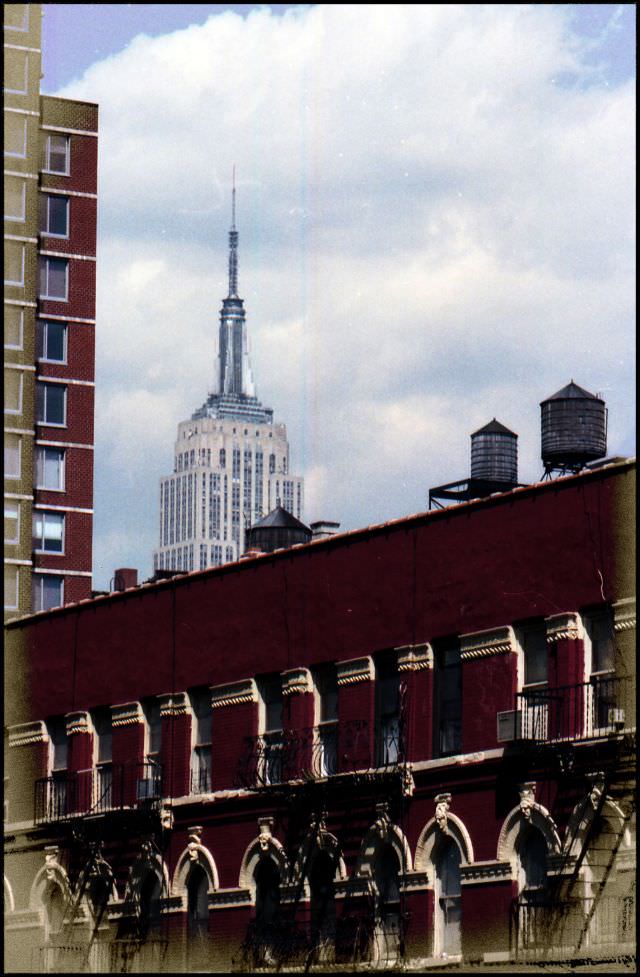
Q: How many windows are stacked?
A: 8